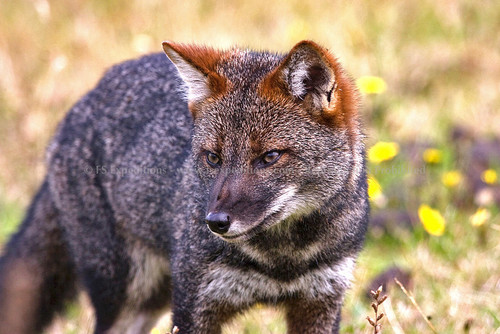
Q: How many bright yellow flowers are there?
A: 8